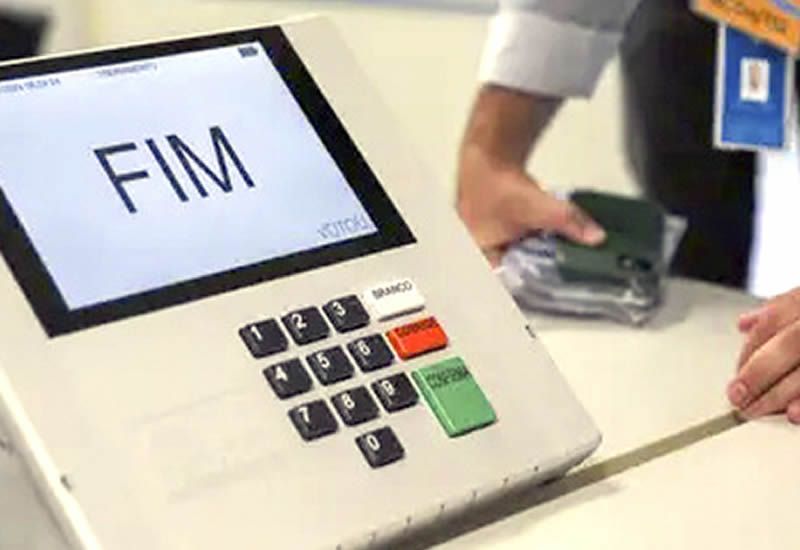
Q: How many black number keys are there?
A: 10